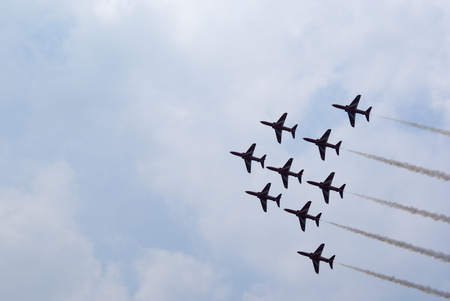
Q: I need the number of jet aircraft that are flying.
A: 9